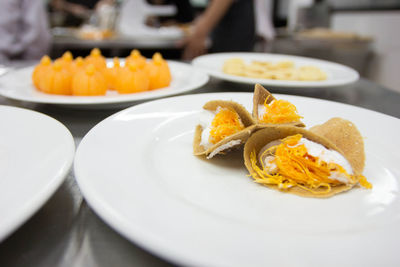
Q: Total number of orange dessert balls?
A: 10